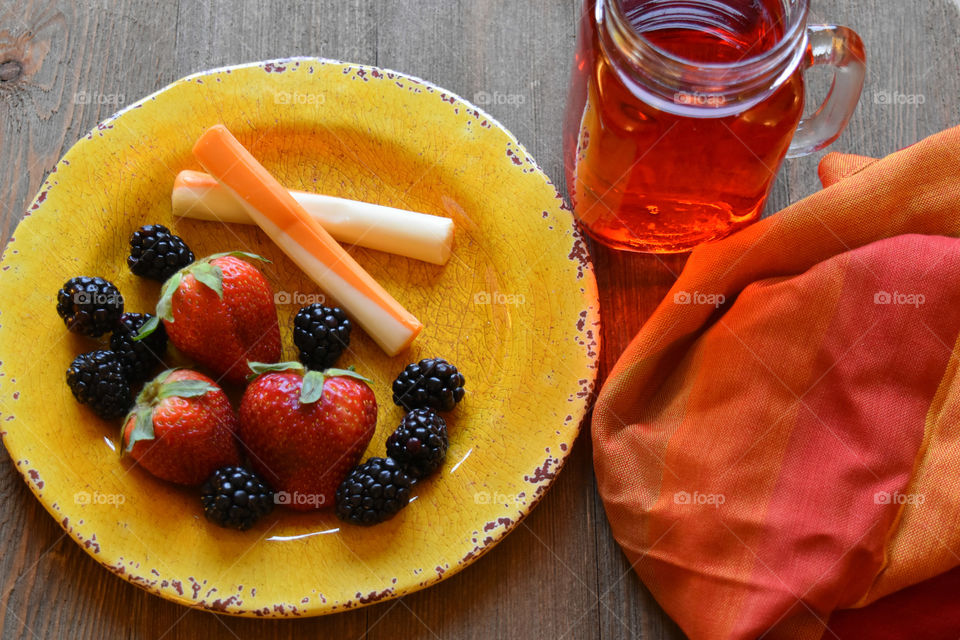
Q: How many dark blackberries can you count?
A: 9